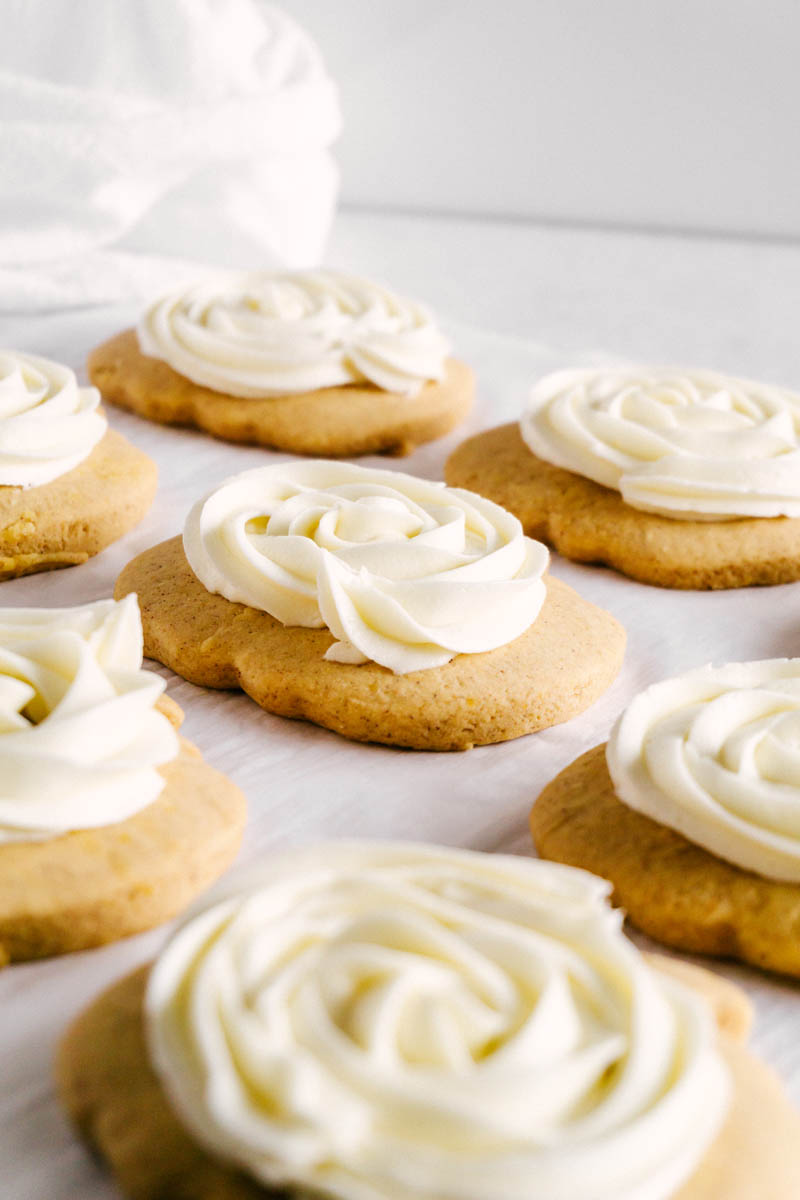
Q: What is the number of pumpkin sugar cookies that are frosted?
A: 7